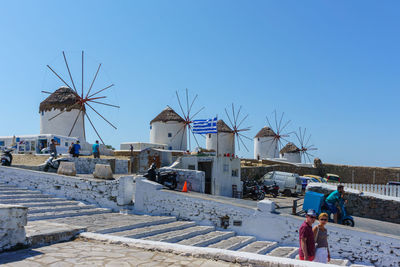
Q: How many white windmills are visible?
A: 5